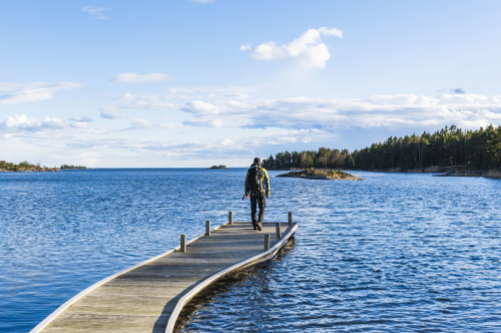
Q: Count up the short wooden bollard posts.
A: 6